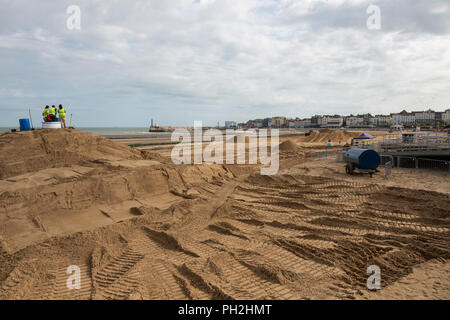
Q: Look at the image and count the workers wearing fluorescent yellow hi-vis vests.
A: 3